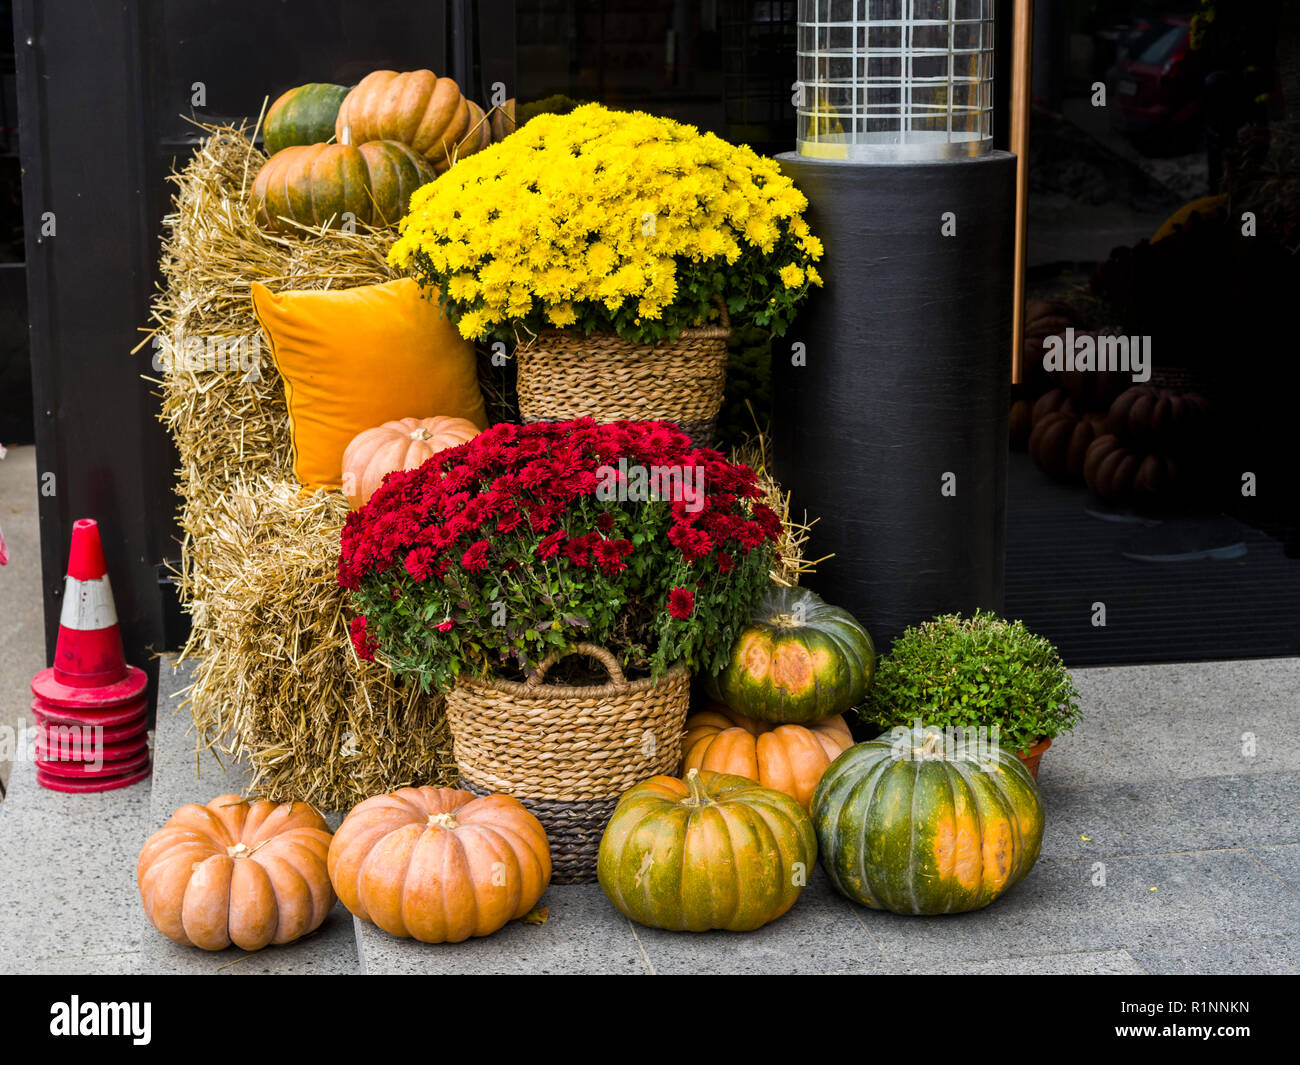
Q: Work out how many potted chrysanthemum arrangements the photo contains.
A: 2